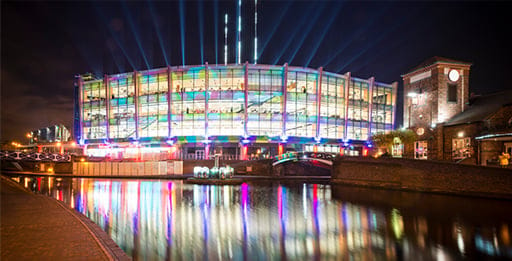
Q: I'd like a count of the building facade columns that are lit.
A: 11